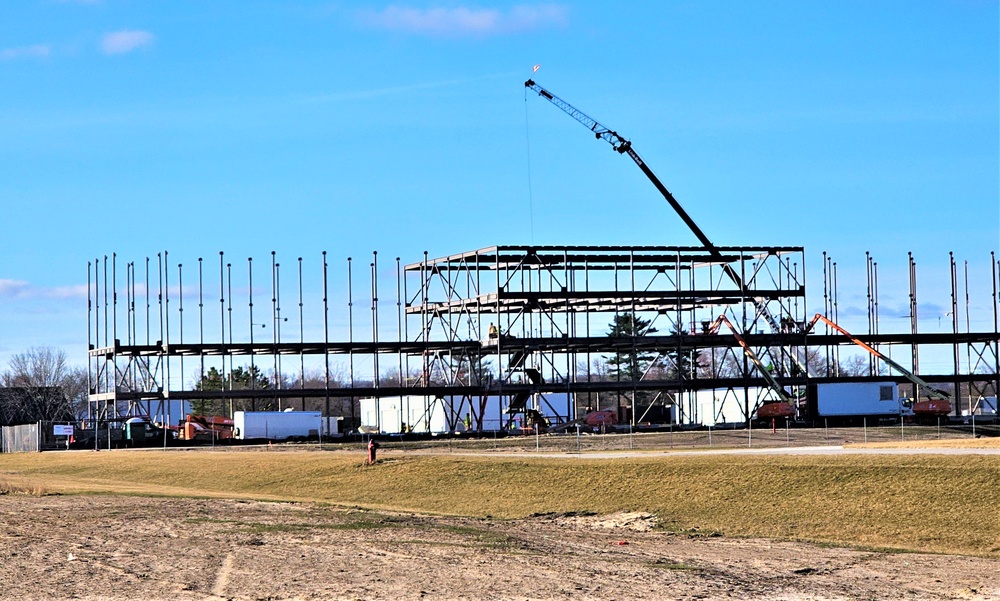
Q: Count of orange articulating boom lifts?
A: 2